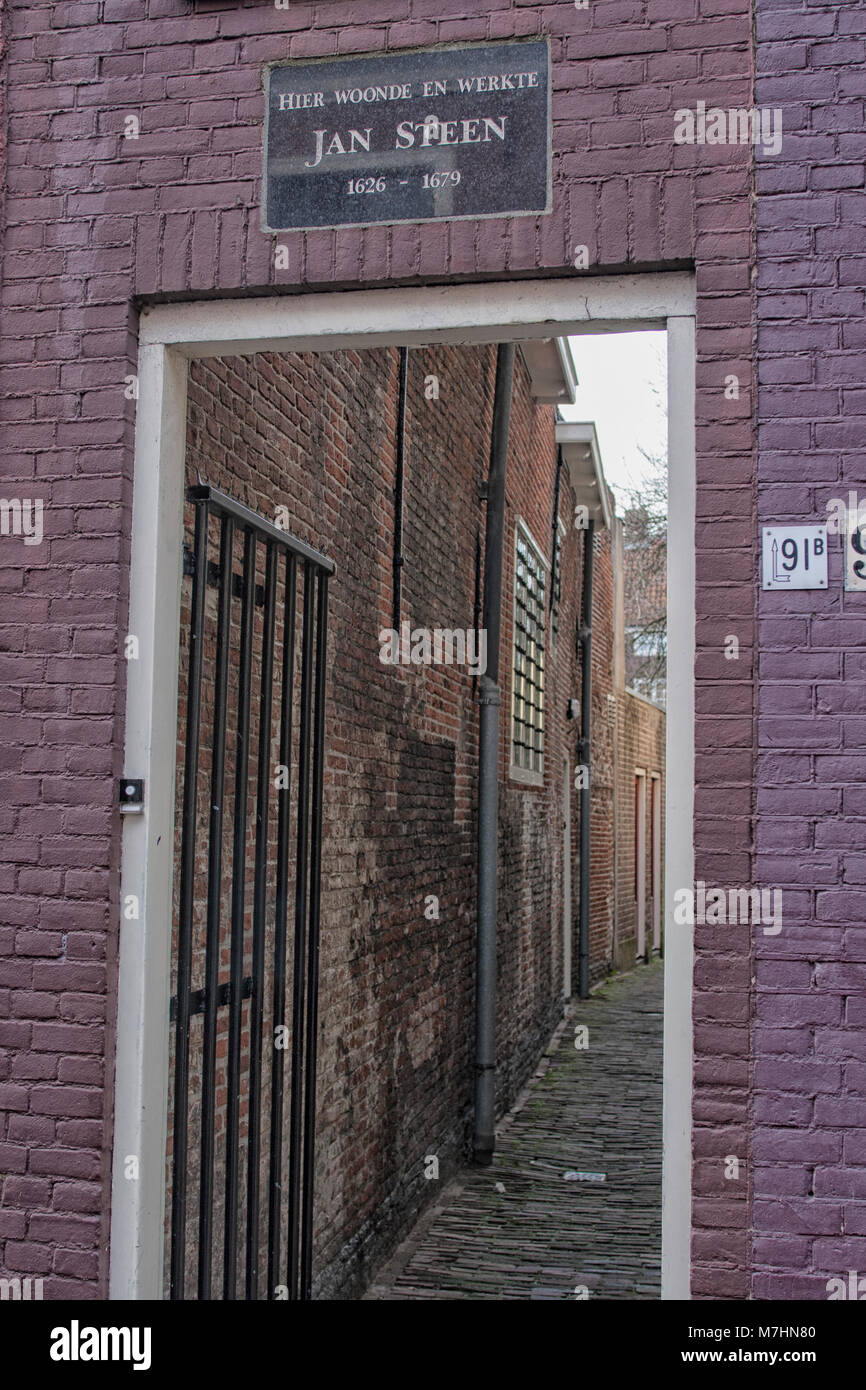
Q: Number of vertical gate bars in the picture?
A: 7